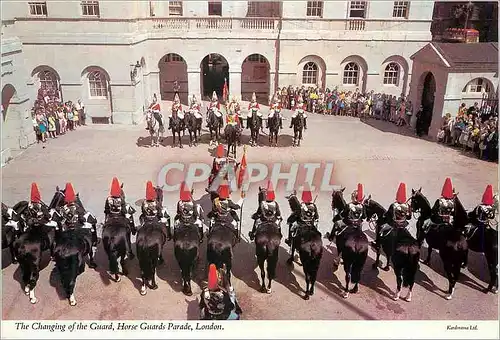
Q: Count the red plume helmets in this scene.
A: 14